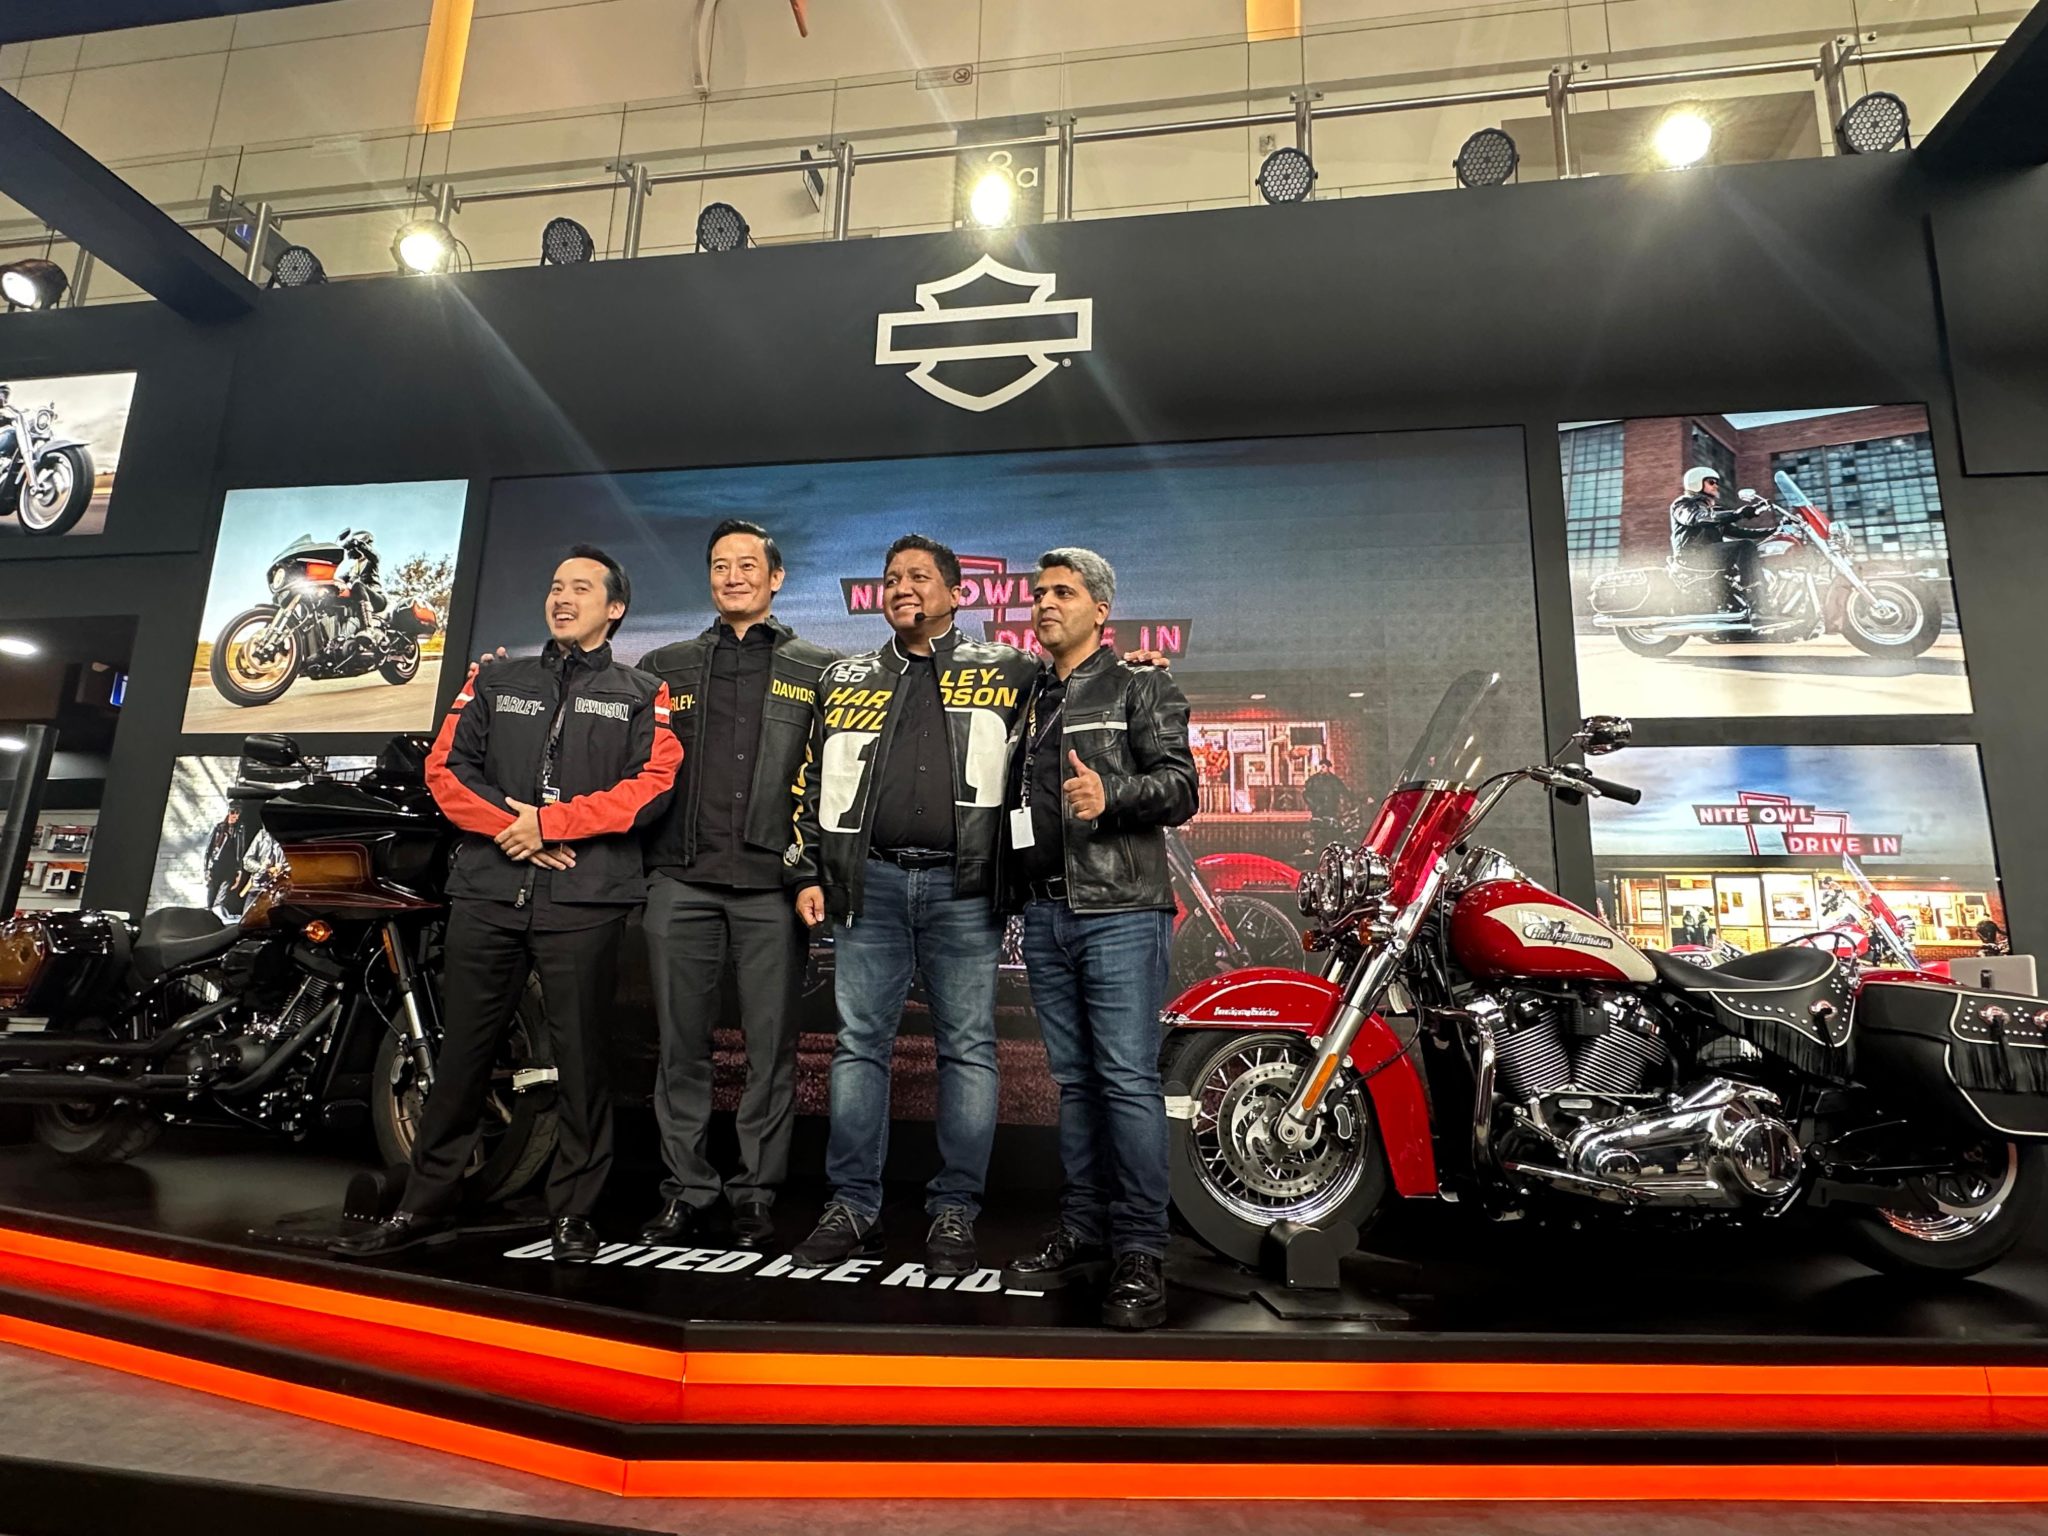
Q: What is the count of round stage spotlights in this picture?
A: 10